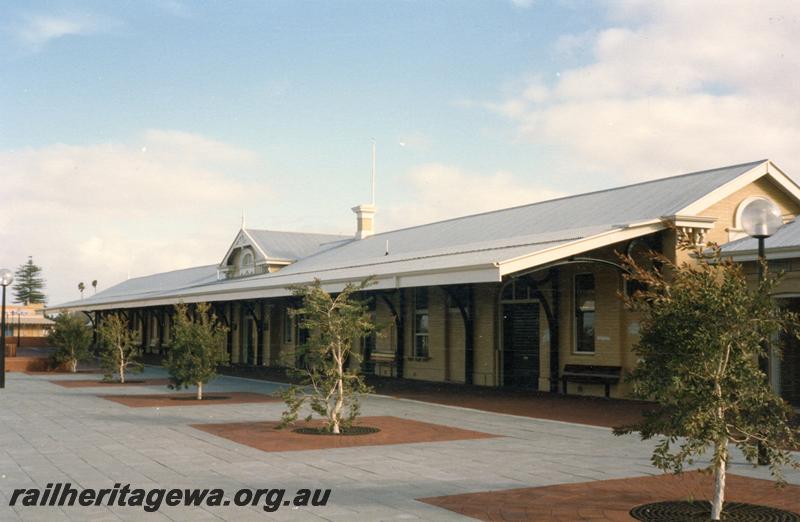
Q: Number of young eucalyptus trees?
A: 5